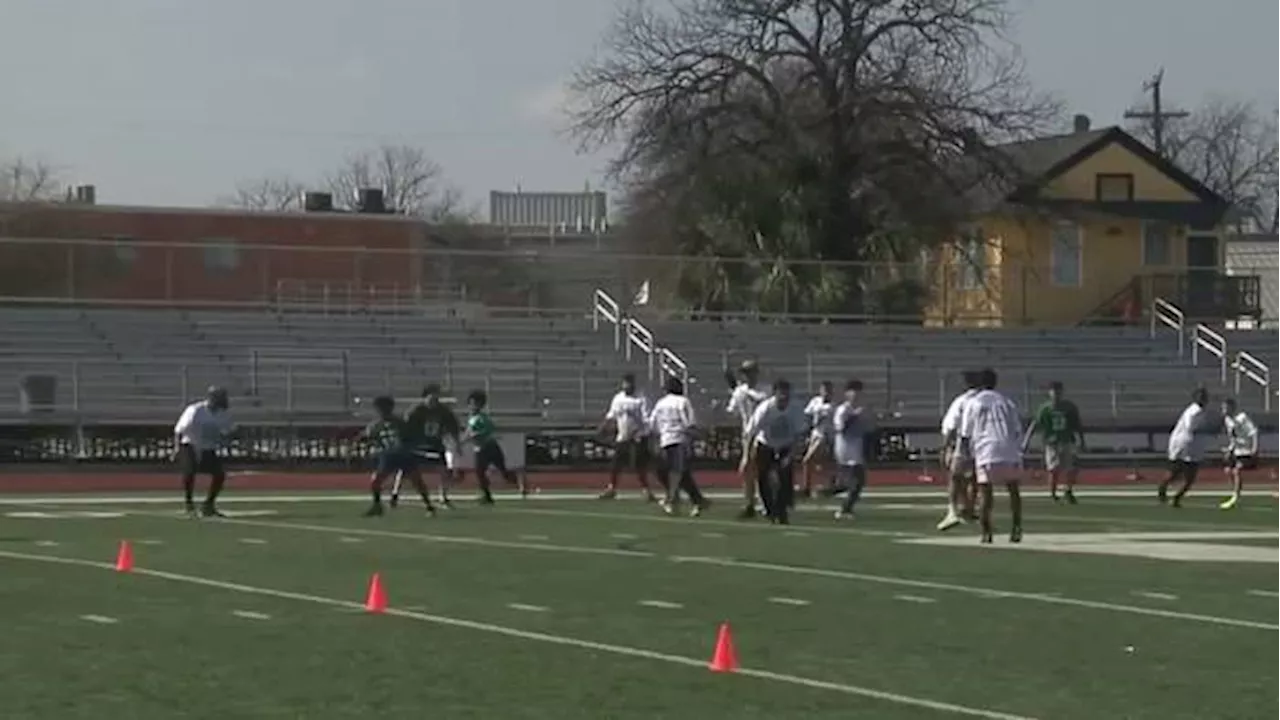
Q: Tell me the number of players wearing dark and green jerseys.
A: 4